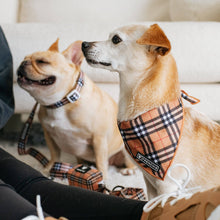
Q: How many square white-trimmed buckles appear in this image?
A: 1